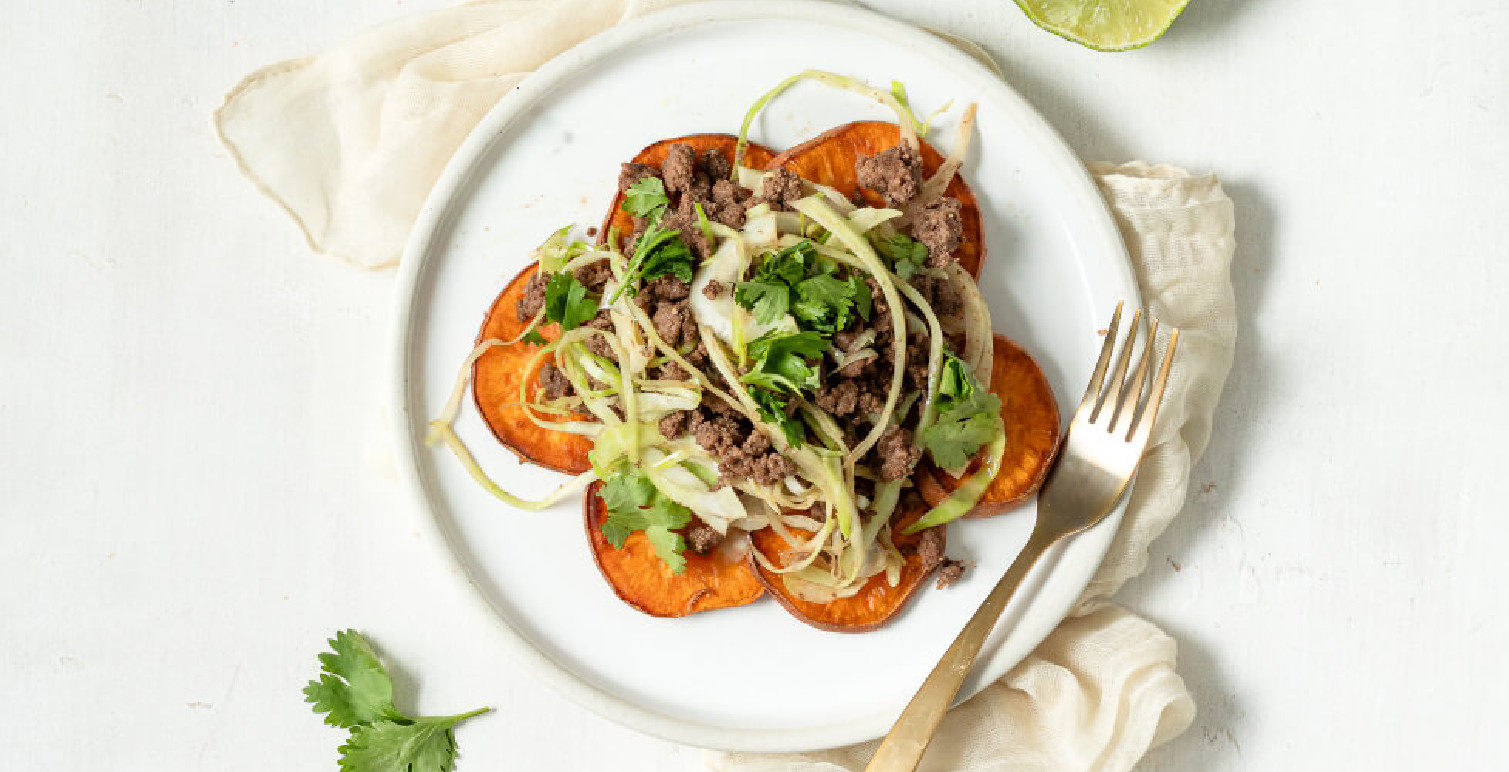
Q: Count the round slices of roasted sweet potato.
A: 6